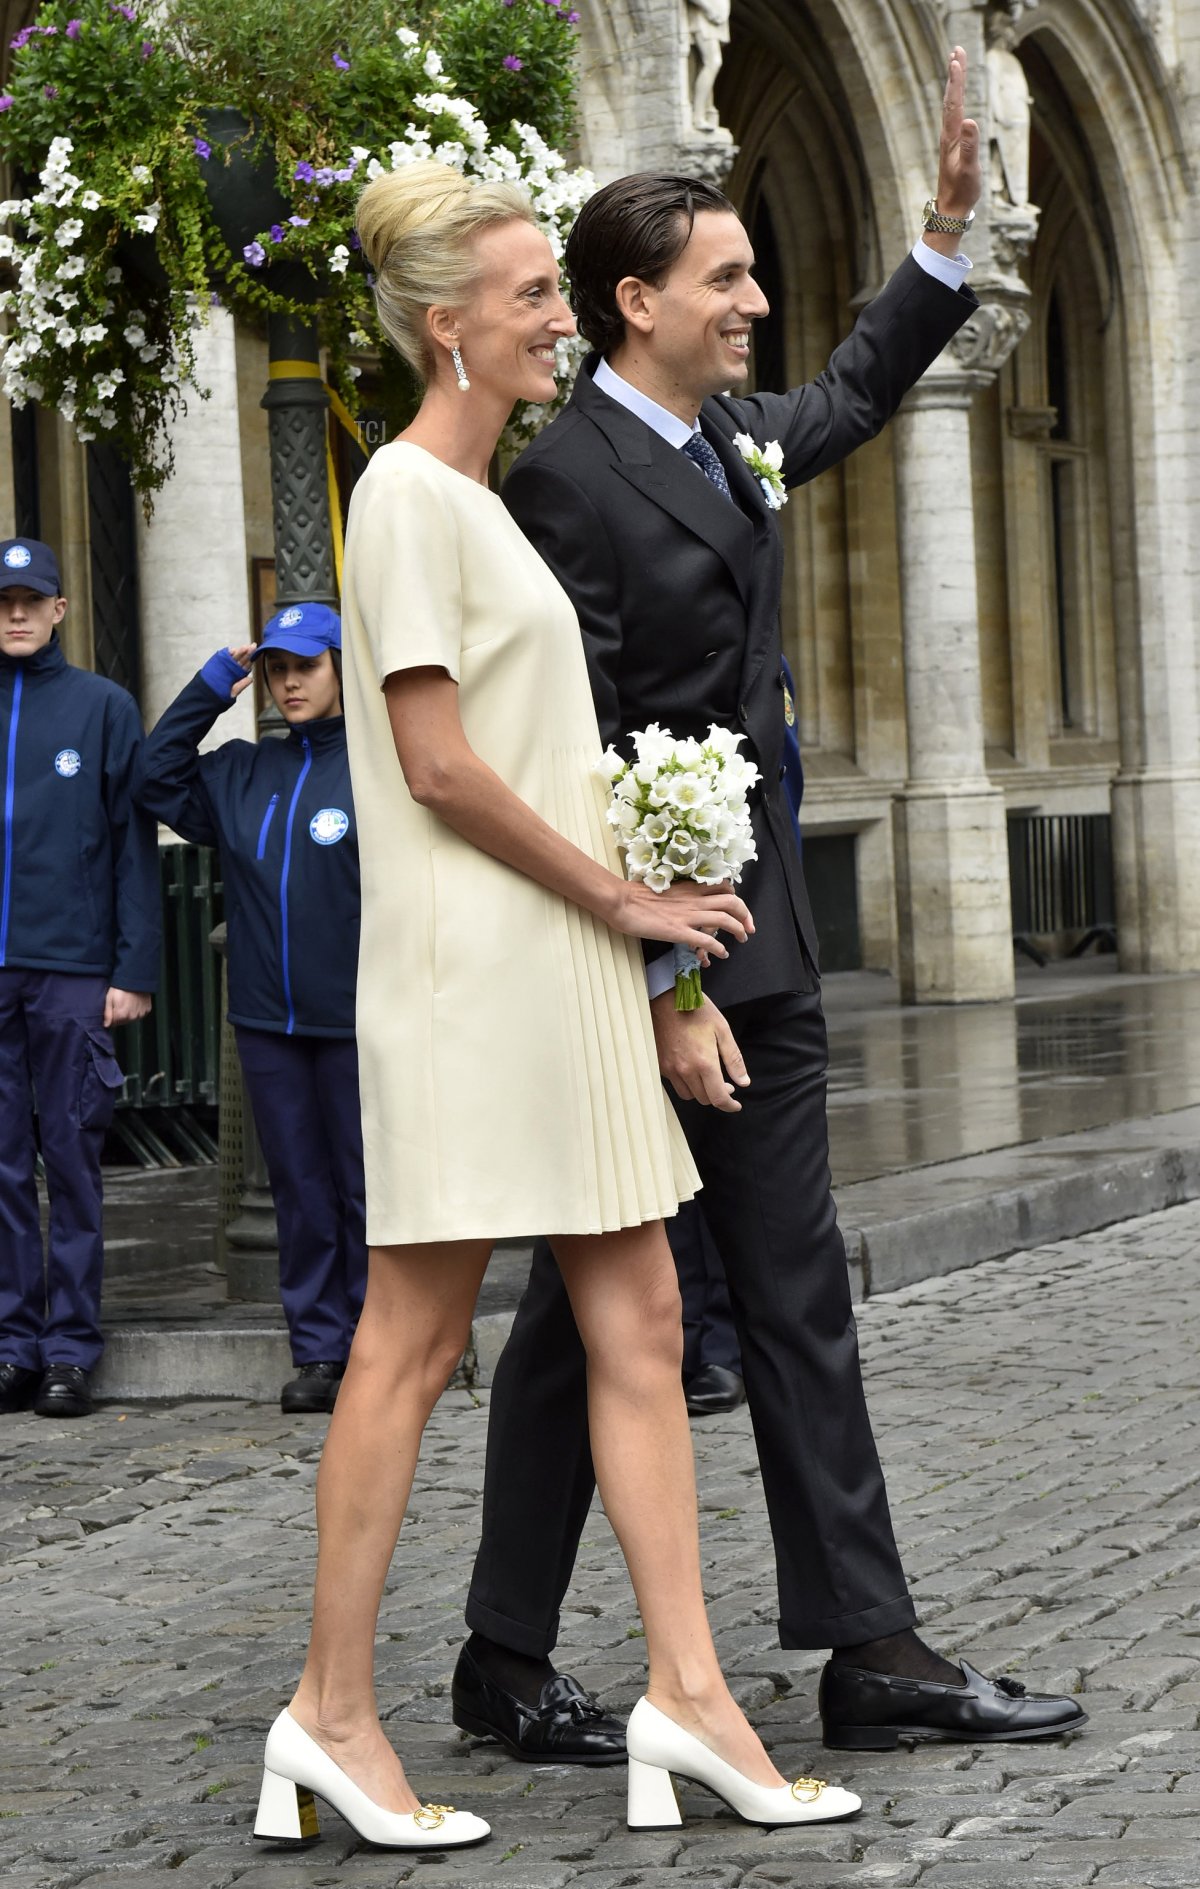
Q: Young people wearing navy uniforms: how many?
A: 2